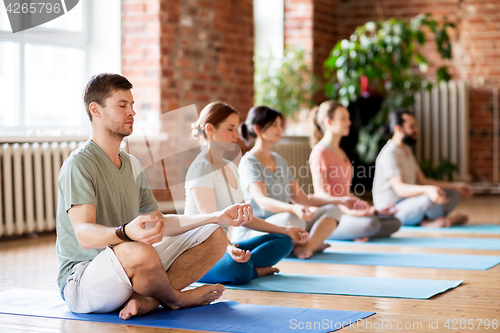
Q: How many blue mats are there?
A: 5